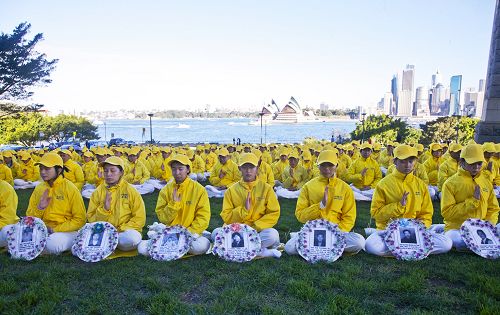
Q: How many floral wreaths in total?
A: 7